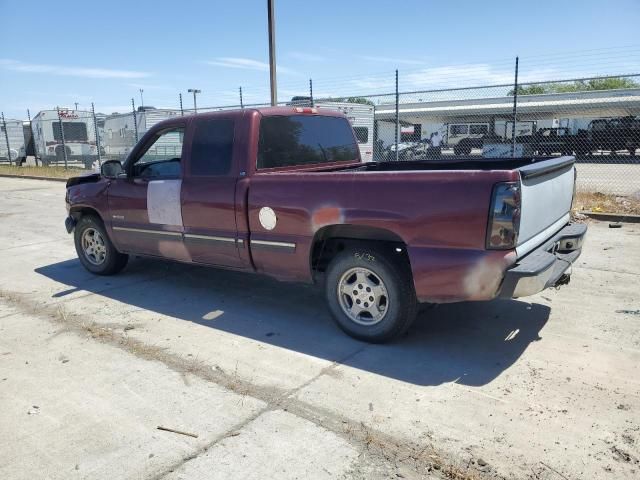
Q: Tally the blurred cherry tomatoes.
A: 0